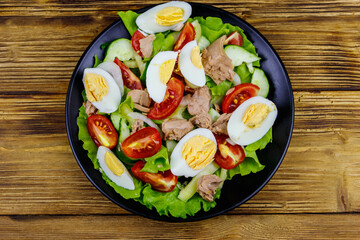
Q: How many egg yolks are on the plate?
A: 7